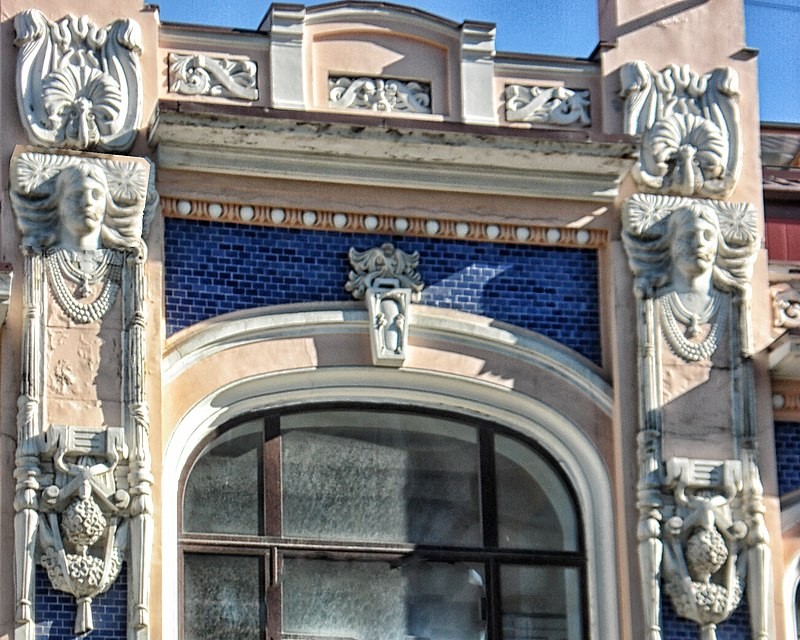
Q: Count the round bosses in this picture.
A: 14